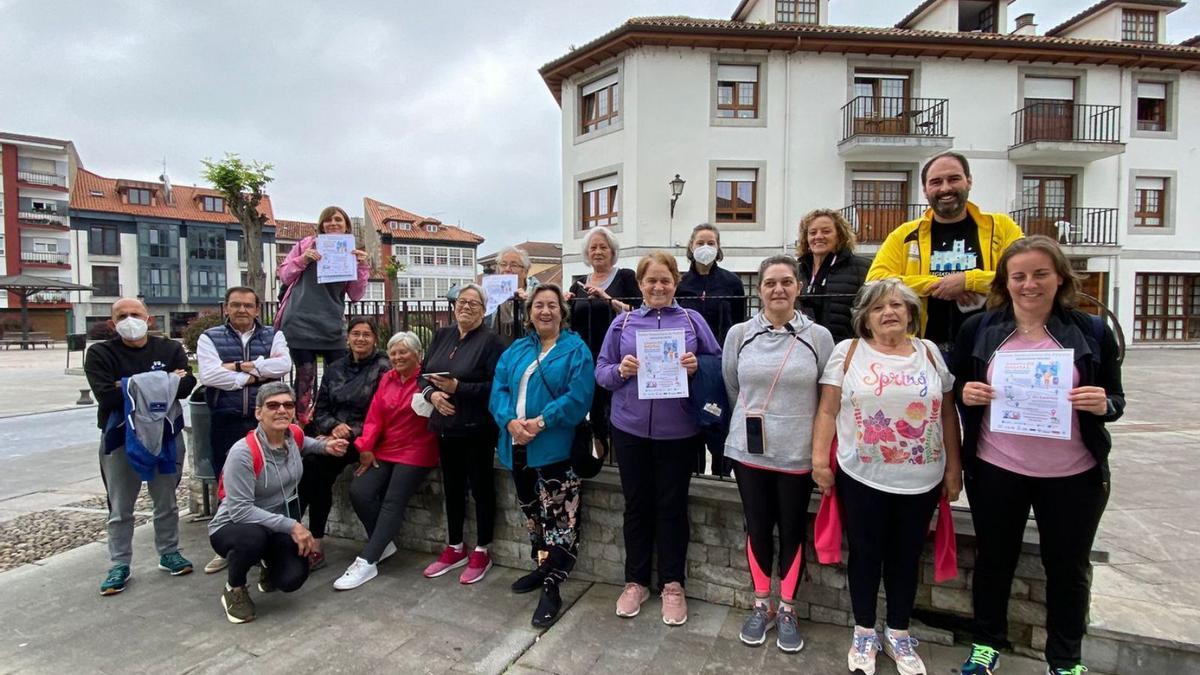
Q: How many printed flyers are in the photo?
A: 4